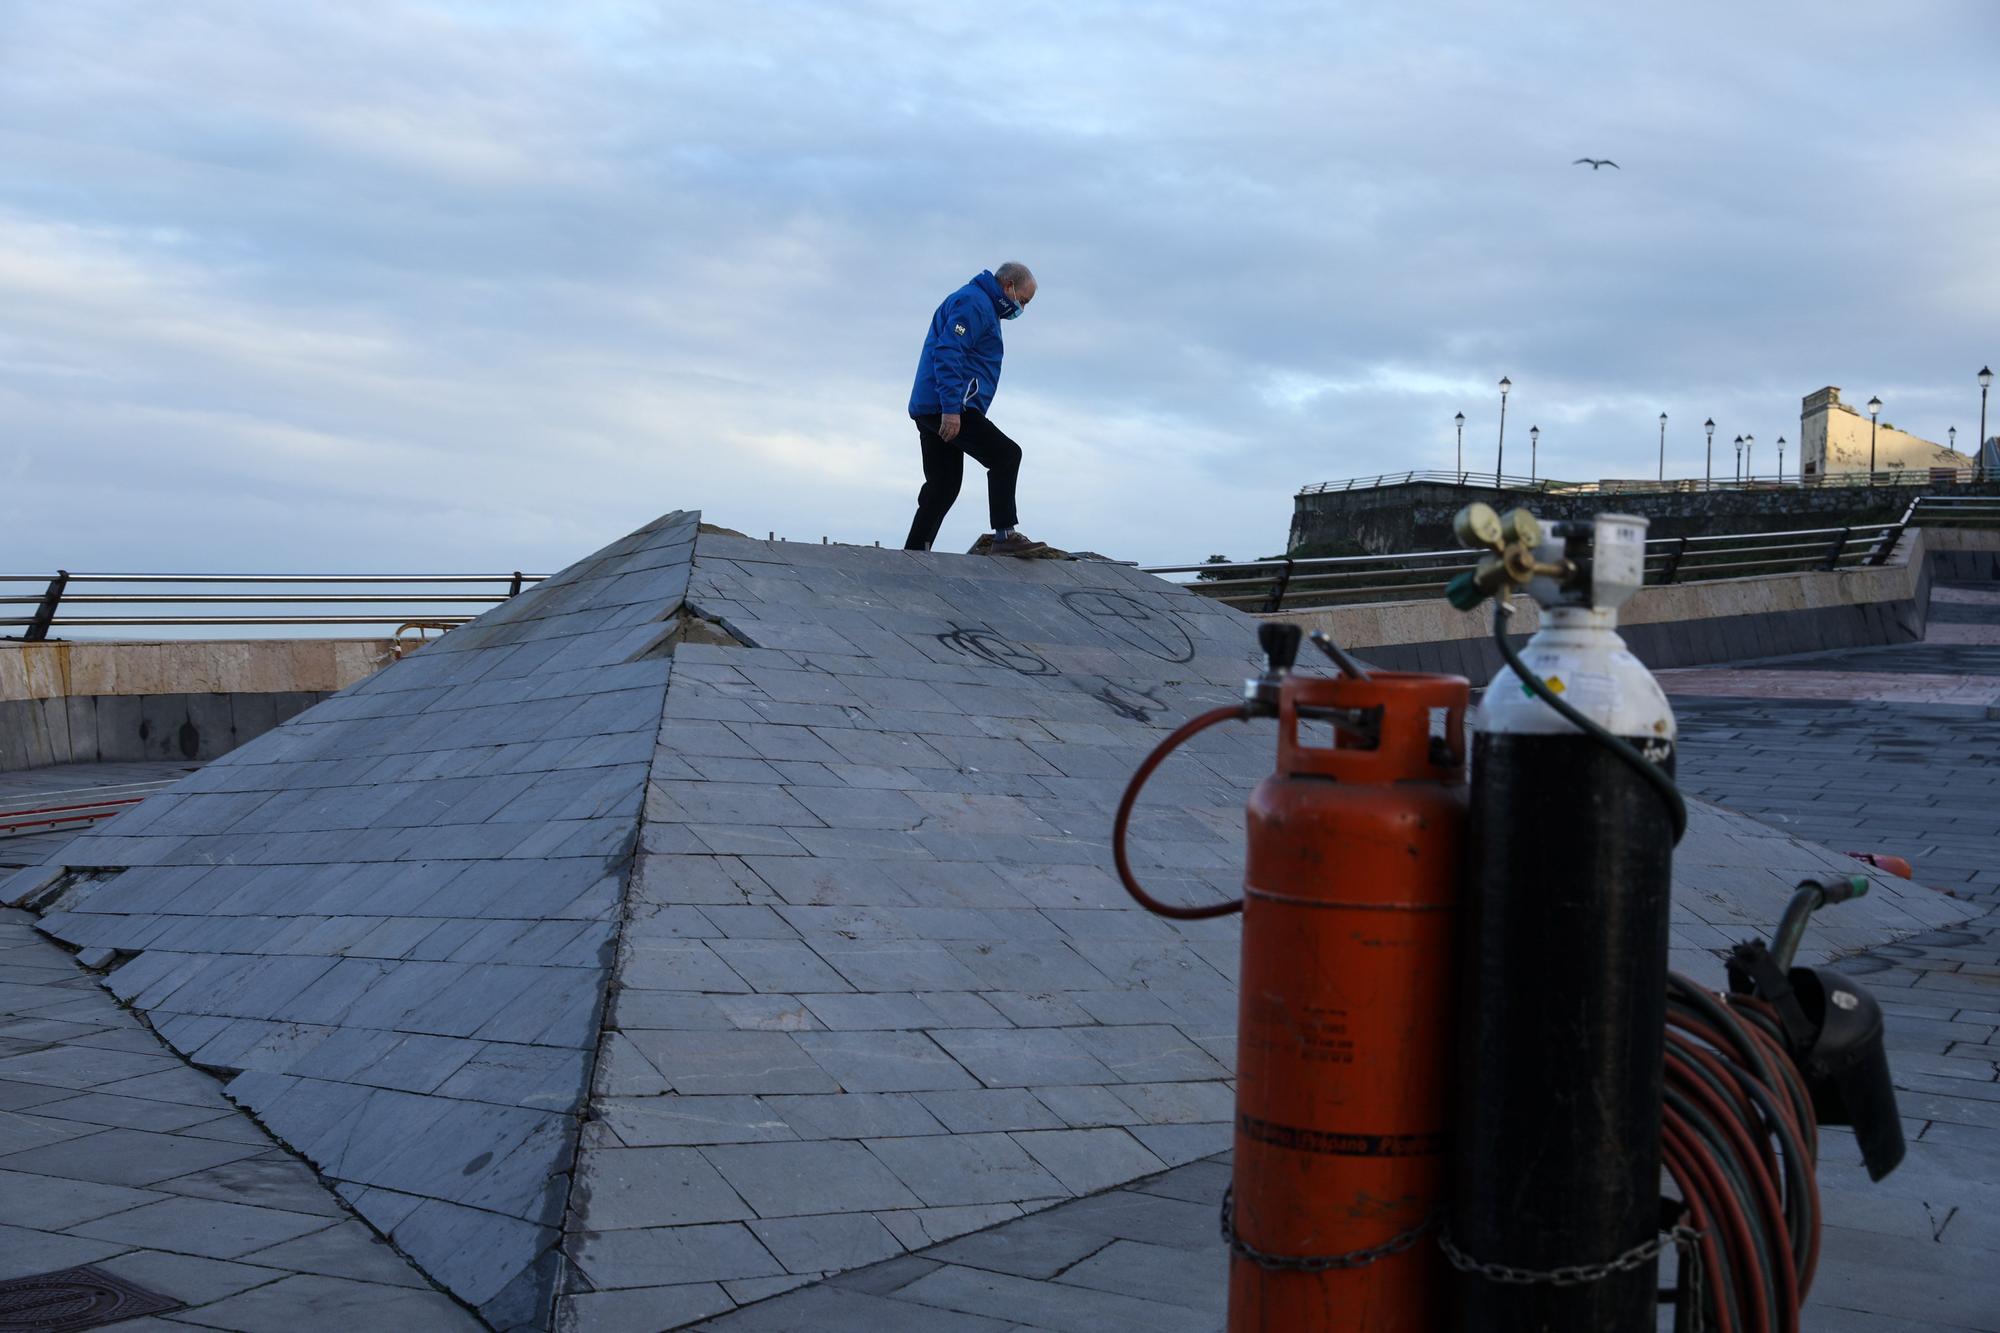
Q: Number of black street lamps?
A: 11